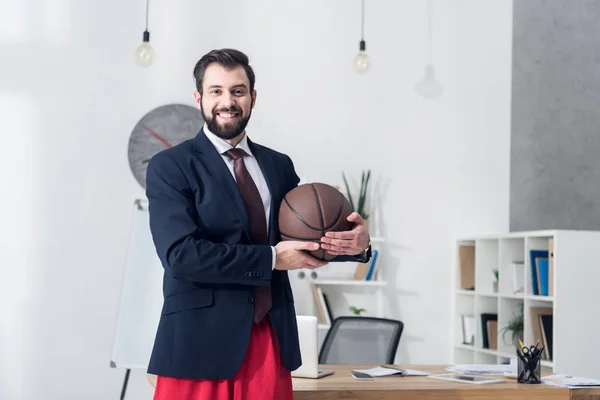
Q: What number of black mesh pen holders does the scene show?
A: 1